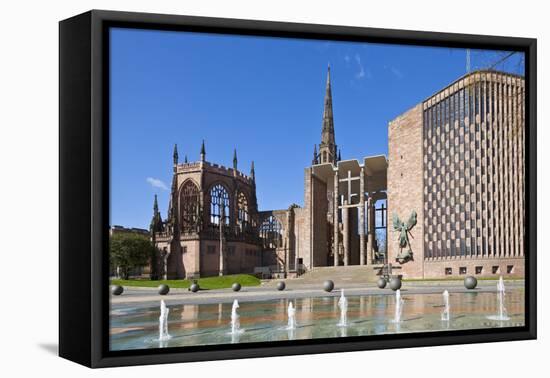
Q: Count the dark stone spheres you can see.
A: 9